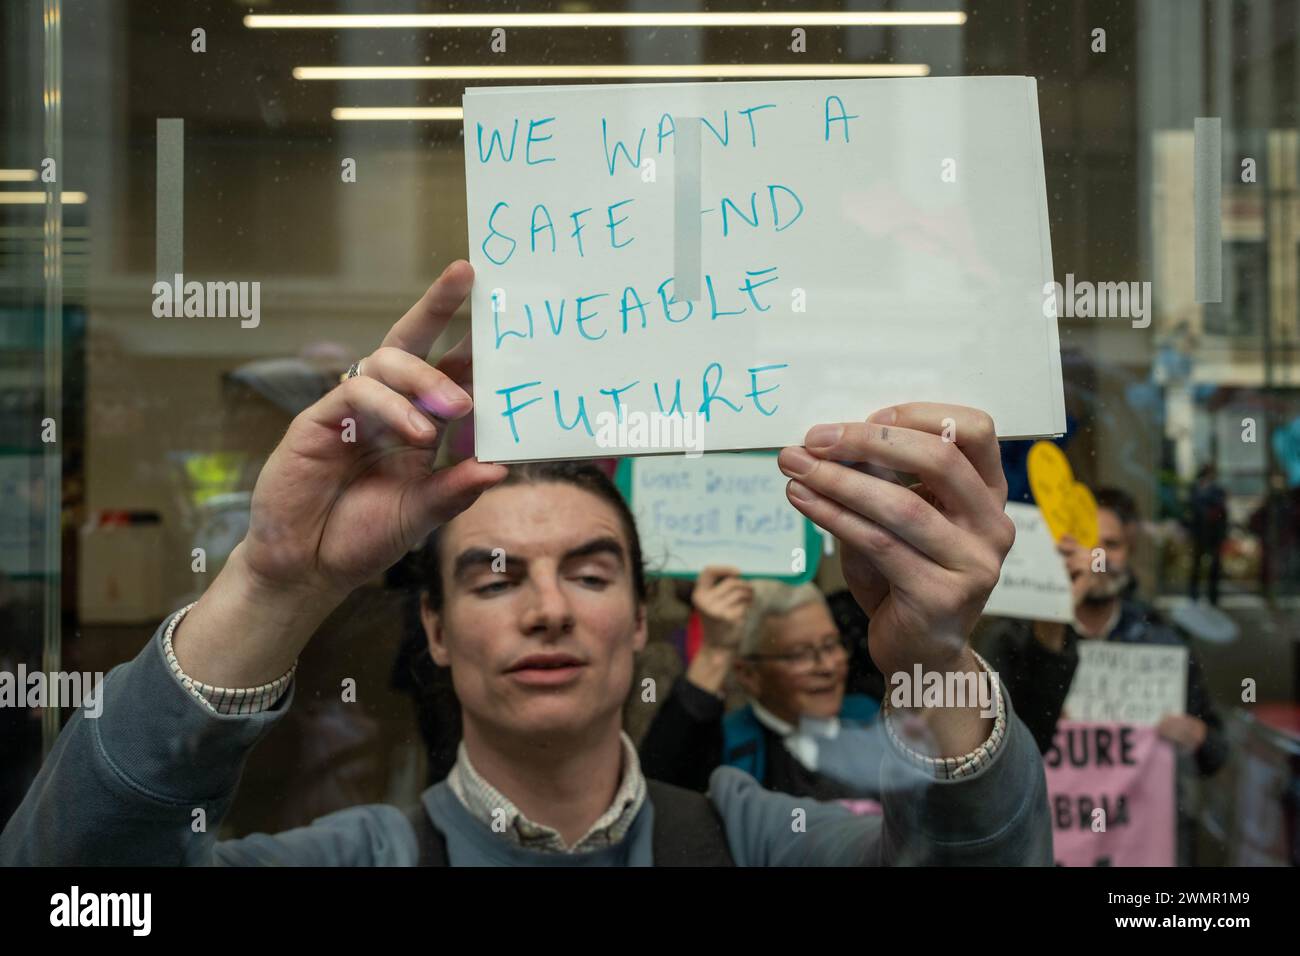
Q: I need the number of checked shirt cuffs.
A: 2